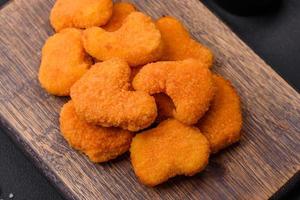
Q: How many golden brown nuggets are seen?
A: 10